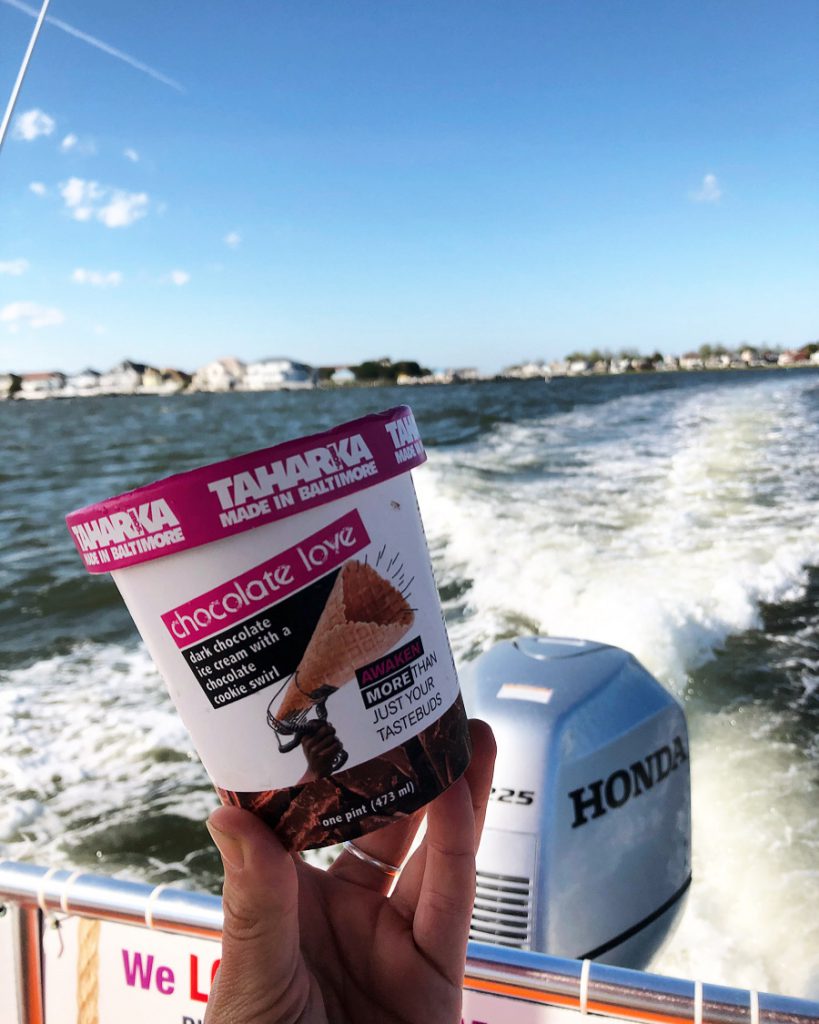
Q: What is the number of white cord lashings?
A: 6